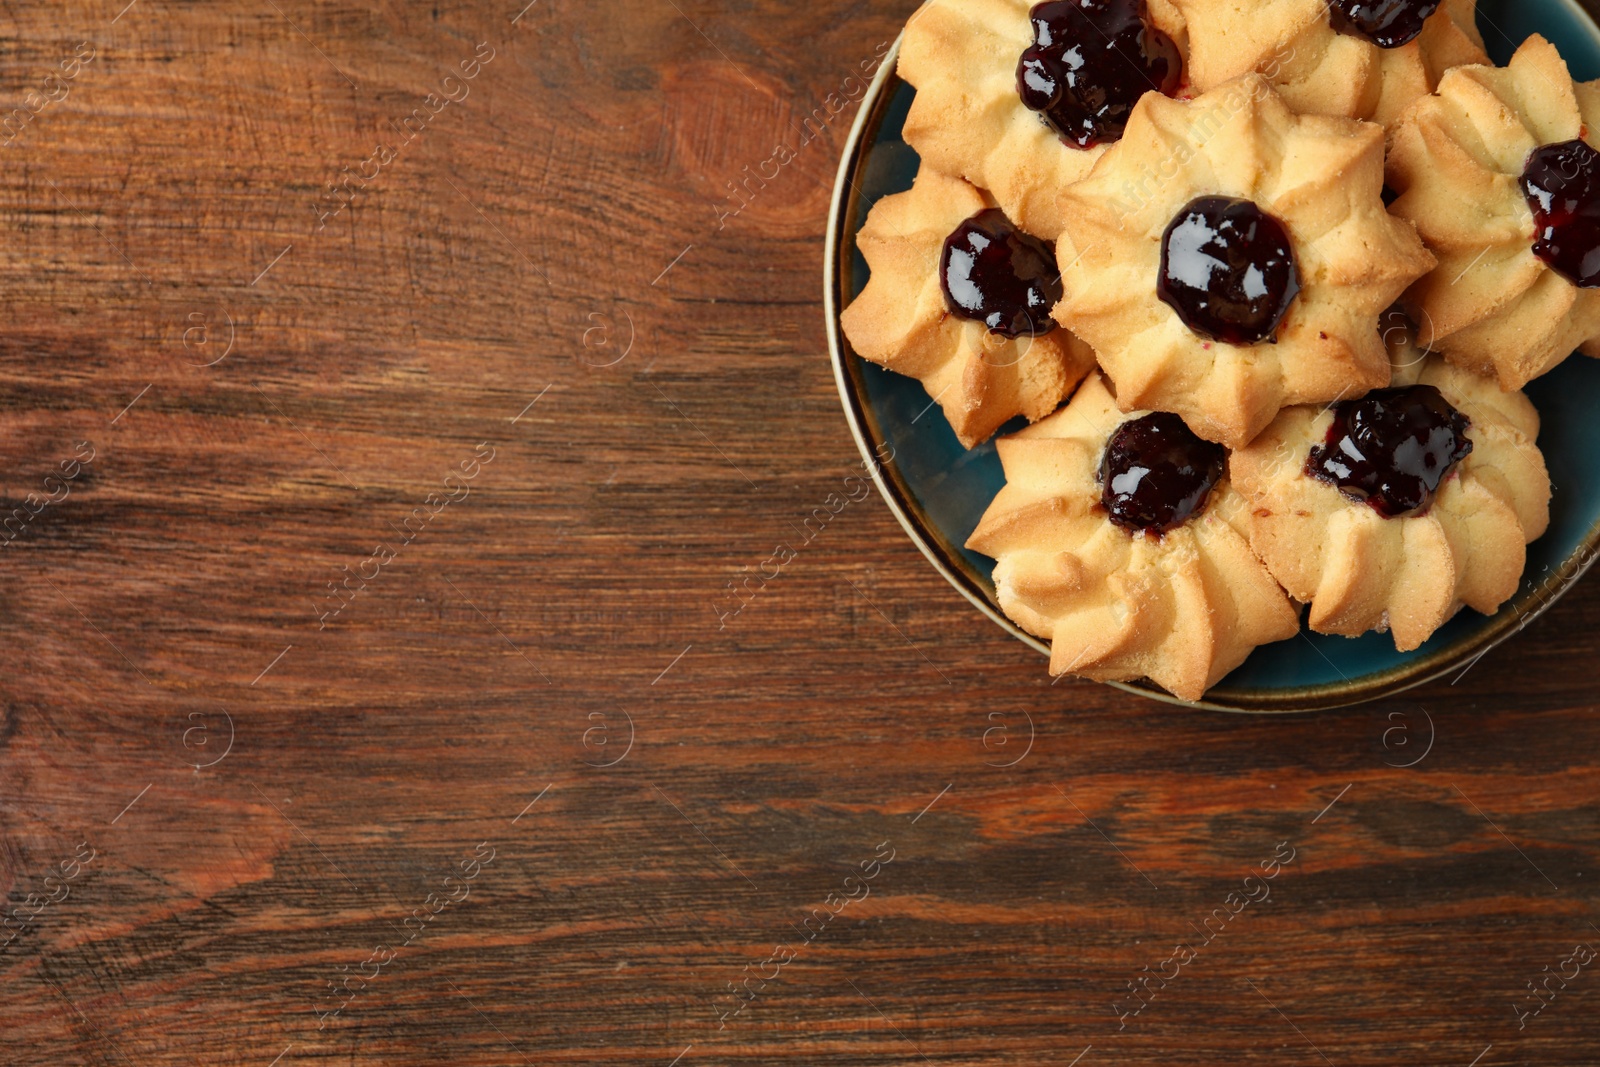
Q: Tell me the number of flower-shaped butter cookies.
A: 7